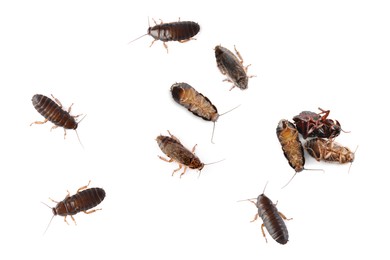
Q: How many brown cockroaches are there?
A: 10